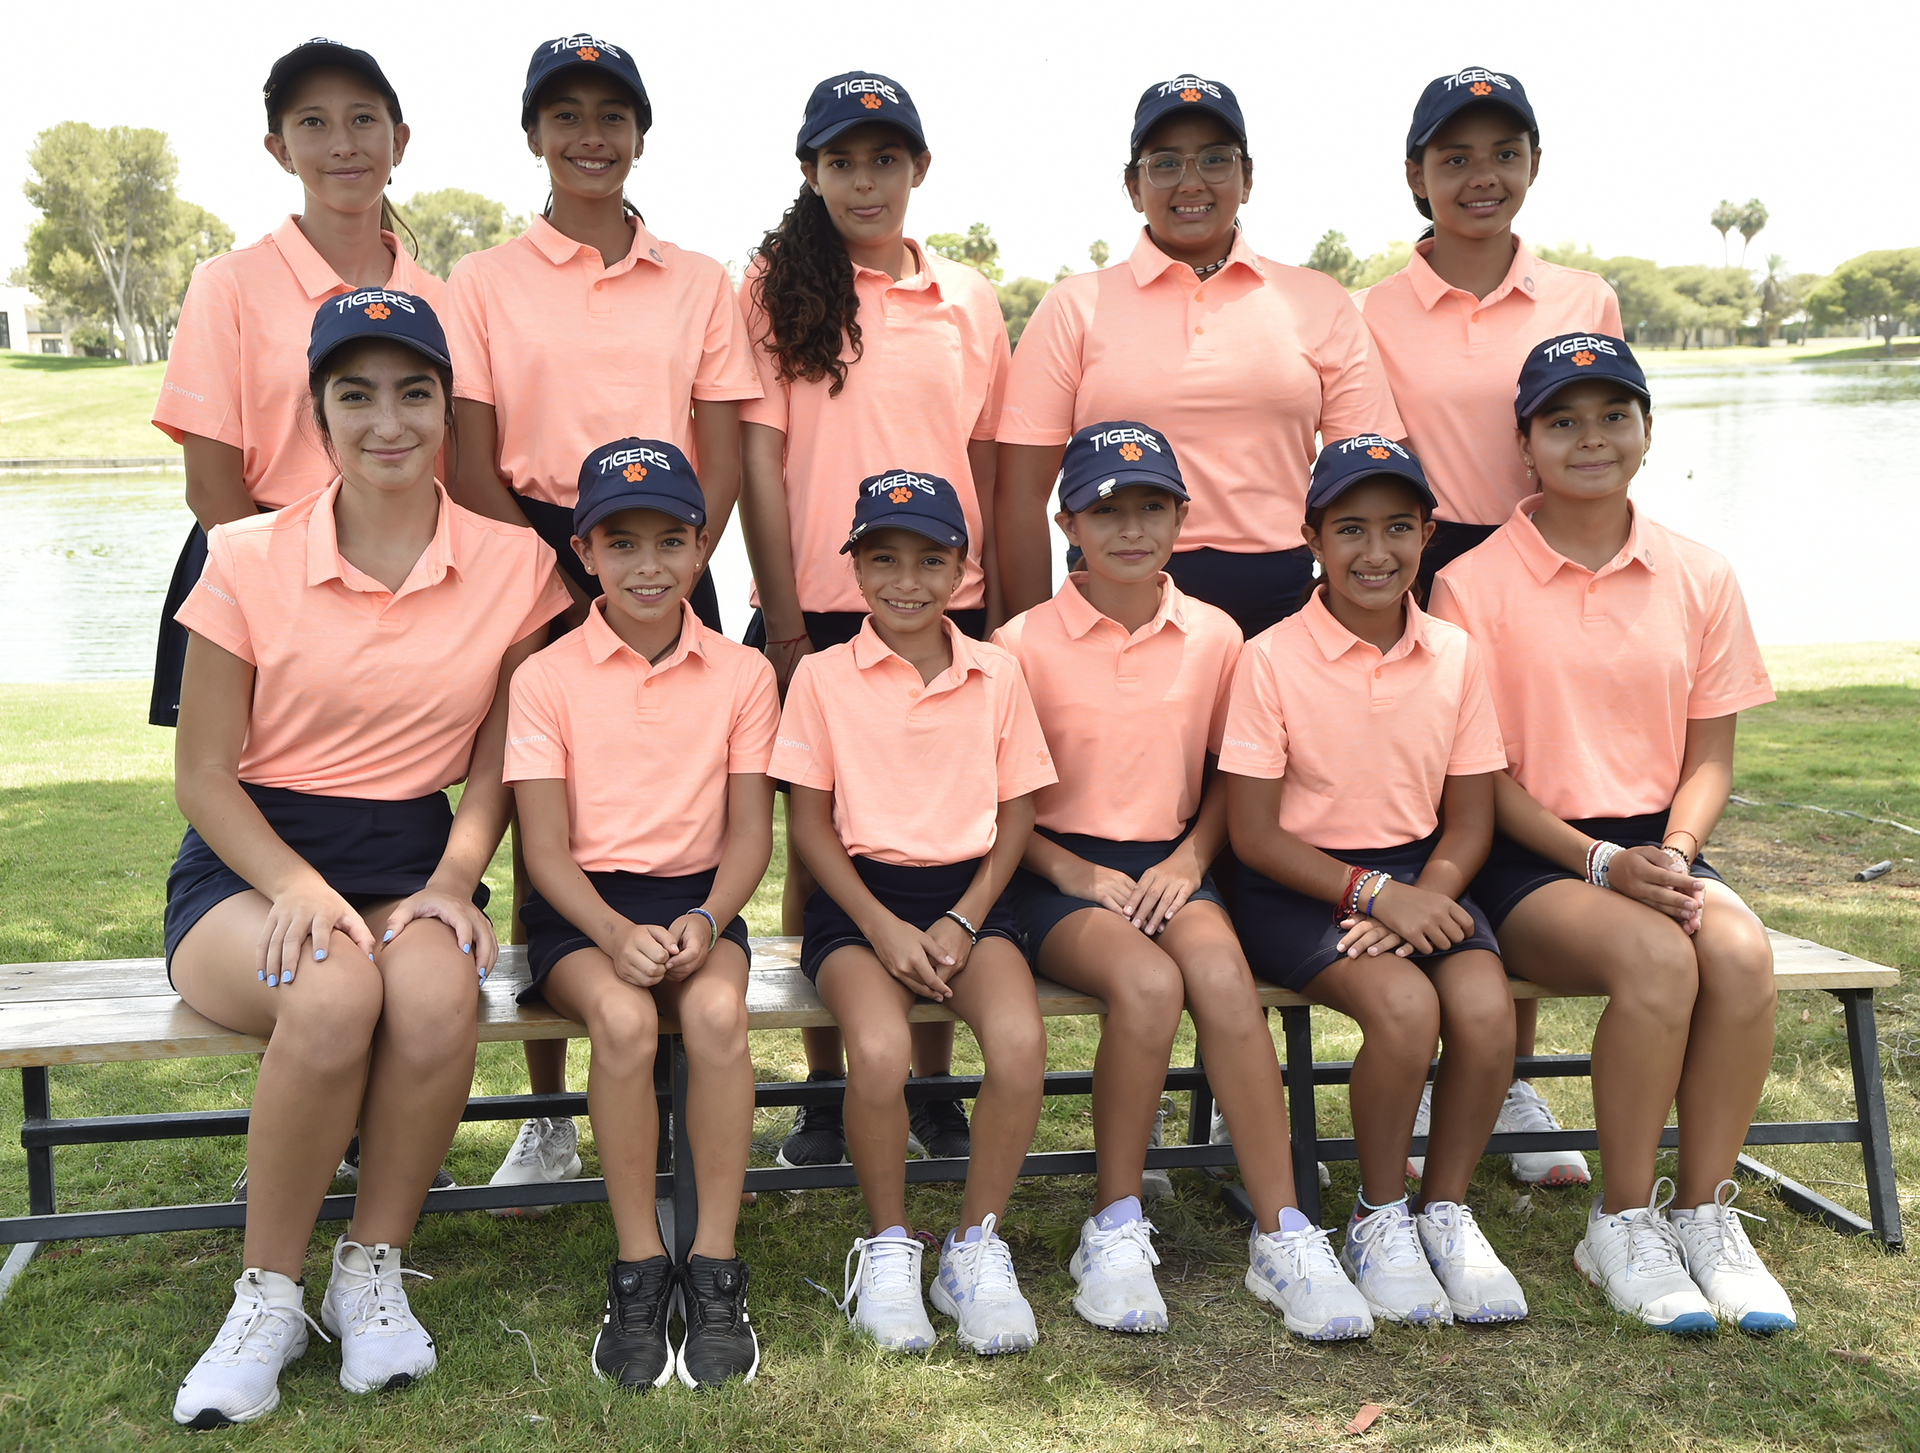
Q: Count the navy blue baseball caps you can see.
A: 11